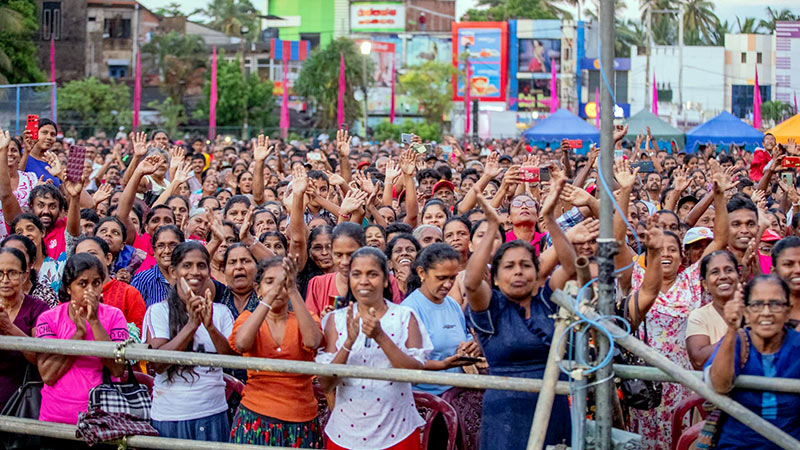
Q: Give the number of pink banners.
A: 12